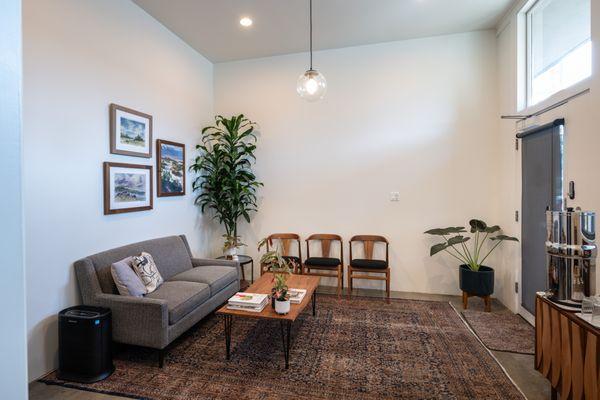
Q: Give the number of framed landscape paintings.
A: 3